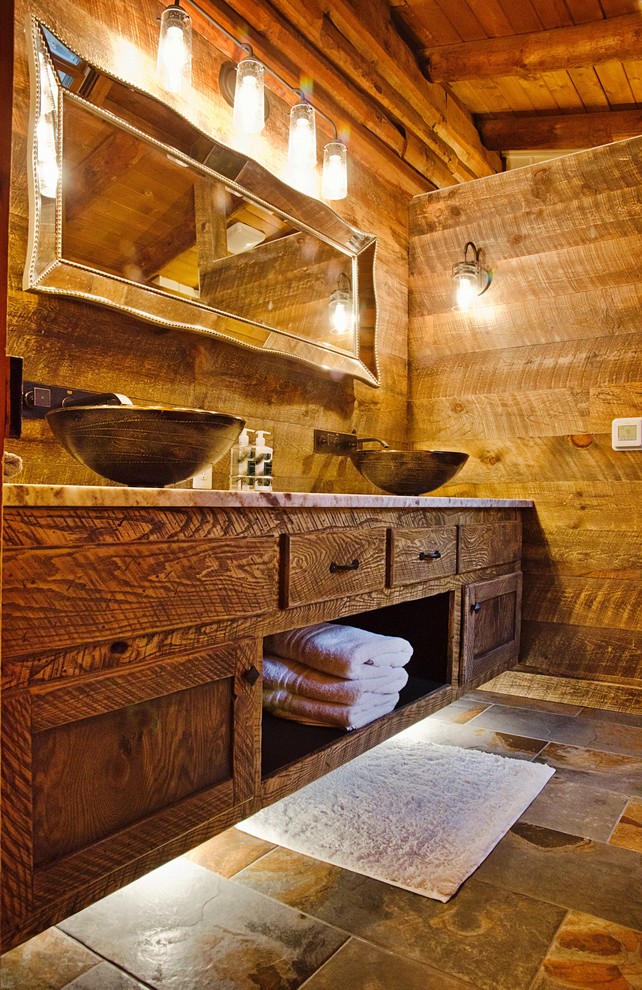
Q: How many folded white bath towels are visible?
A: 3